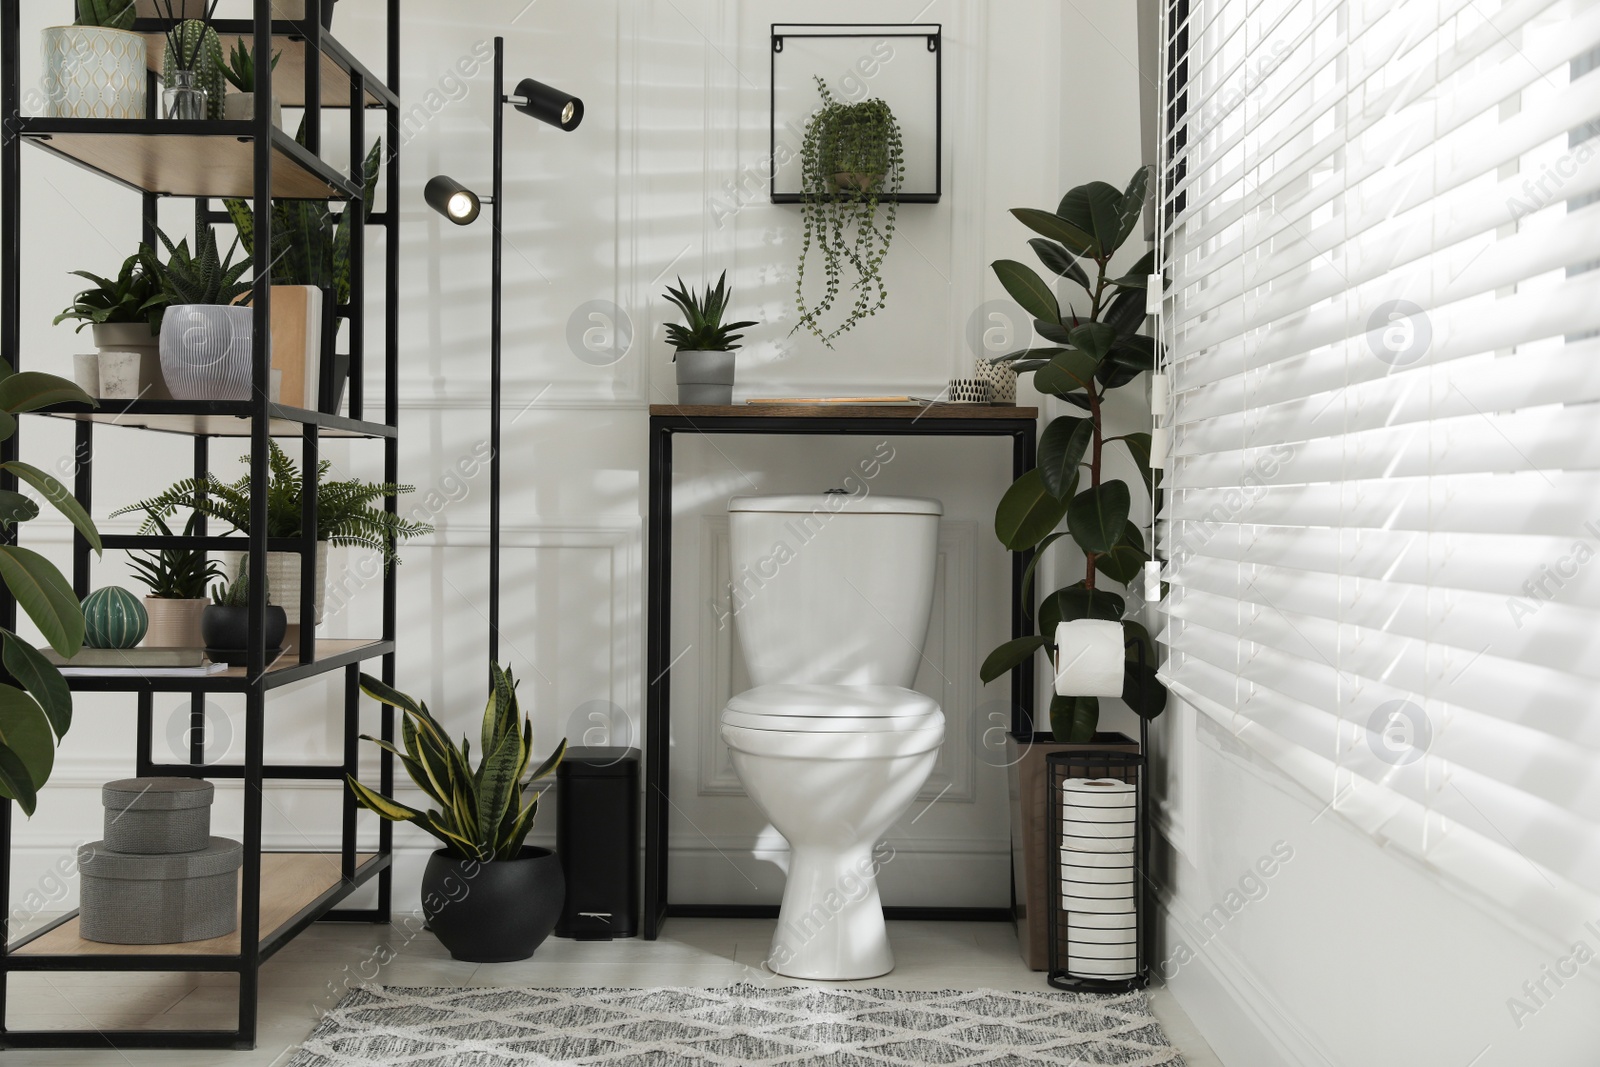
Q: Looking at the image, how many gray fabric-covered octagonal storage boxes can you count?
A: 0